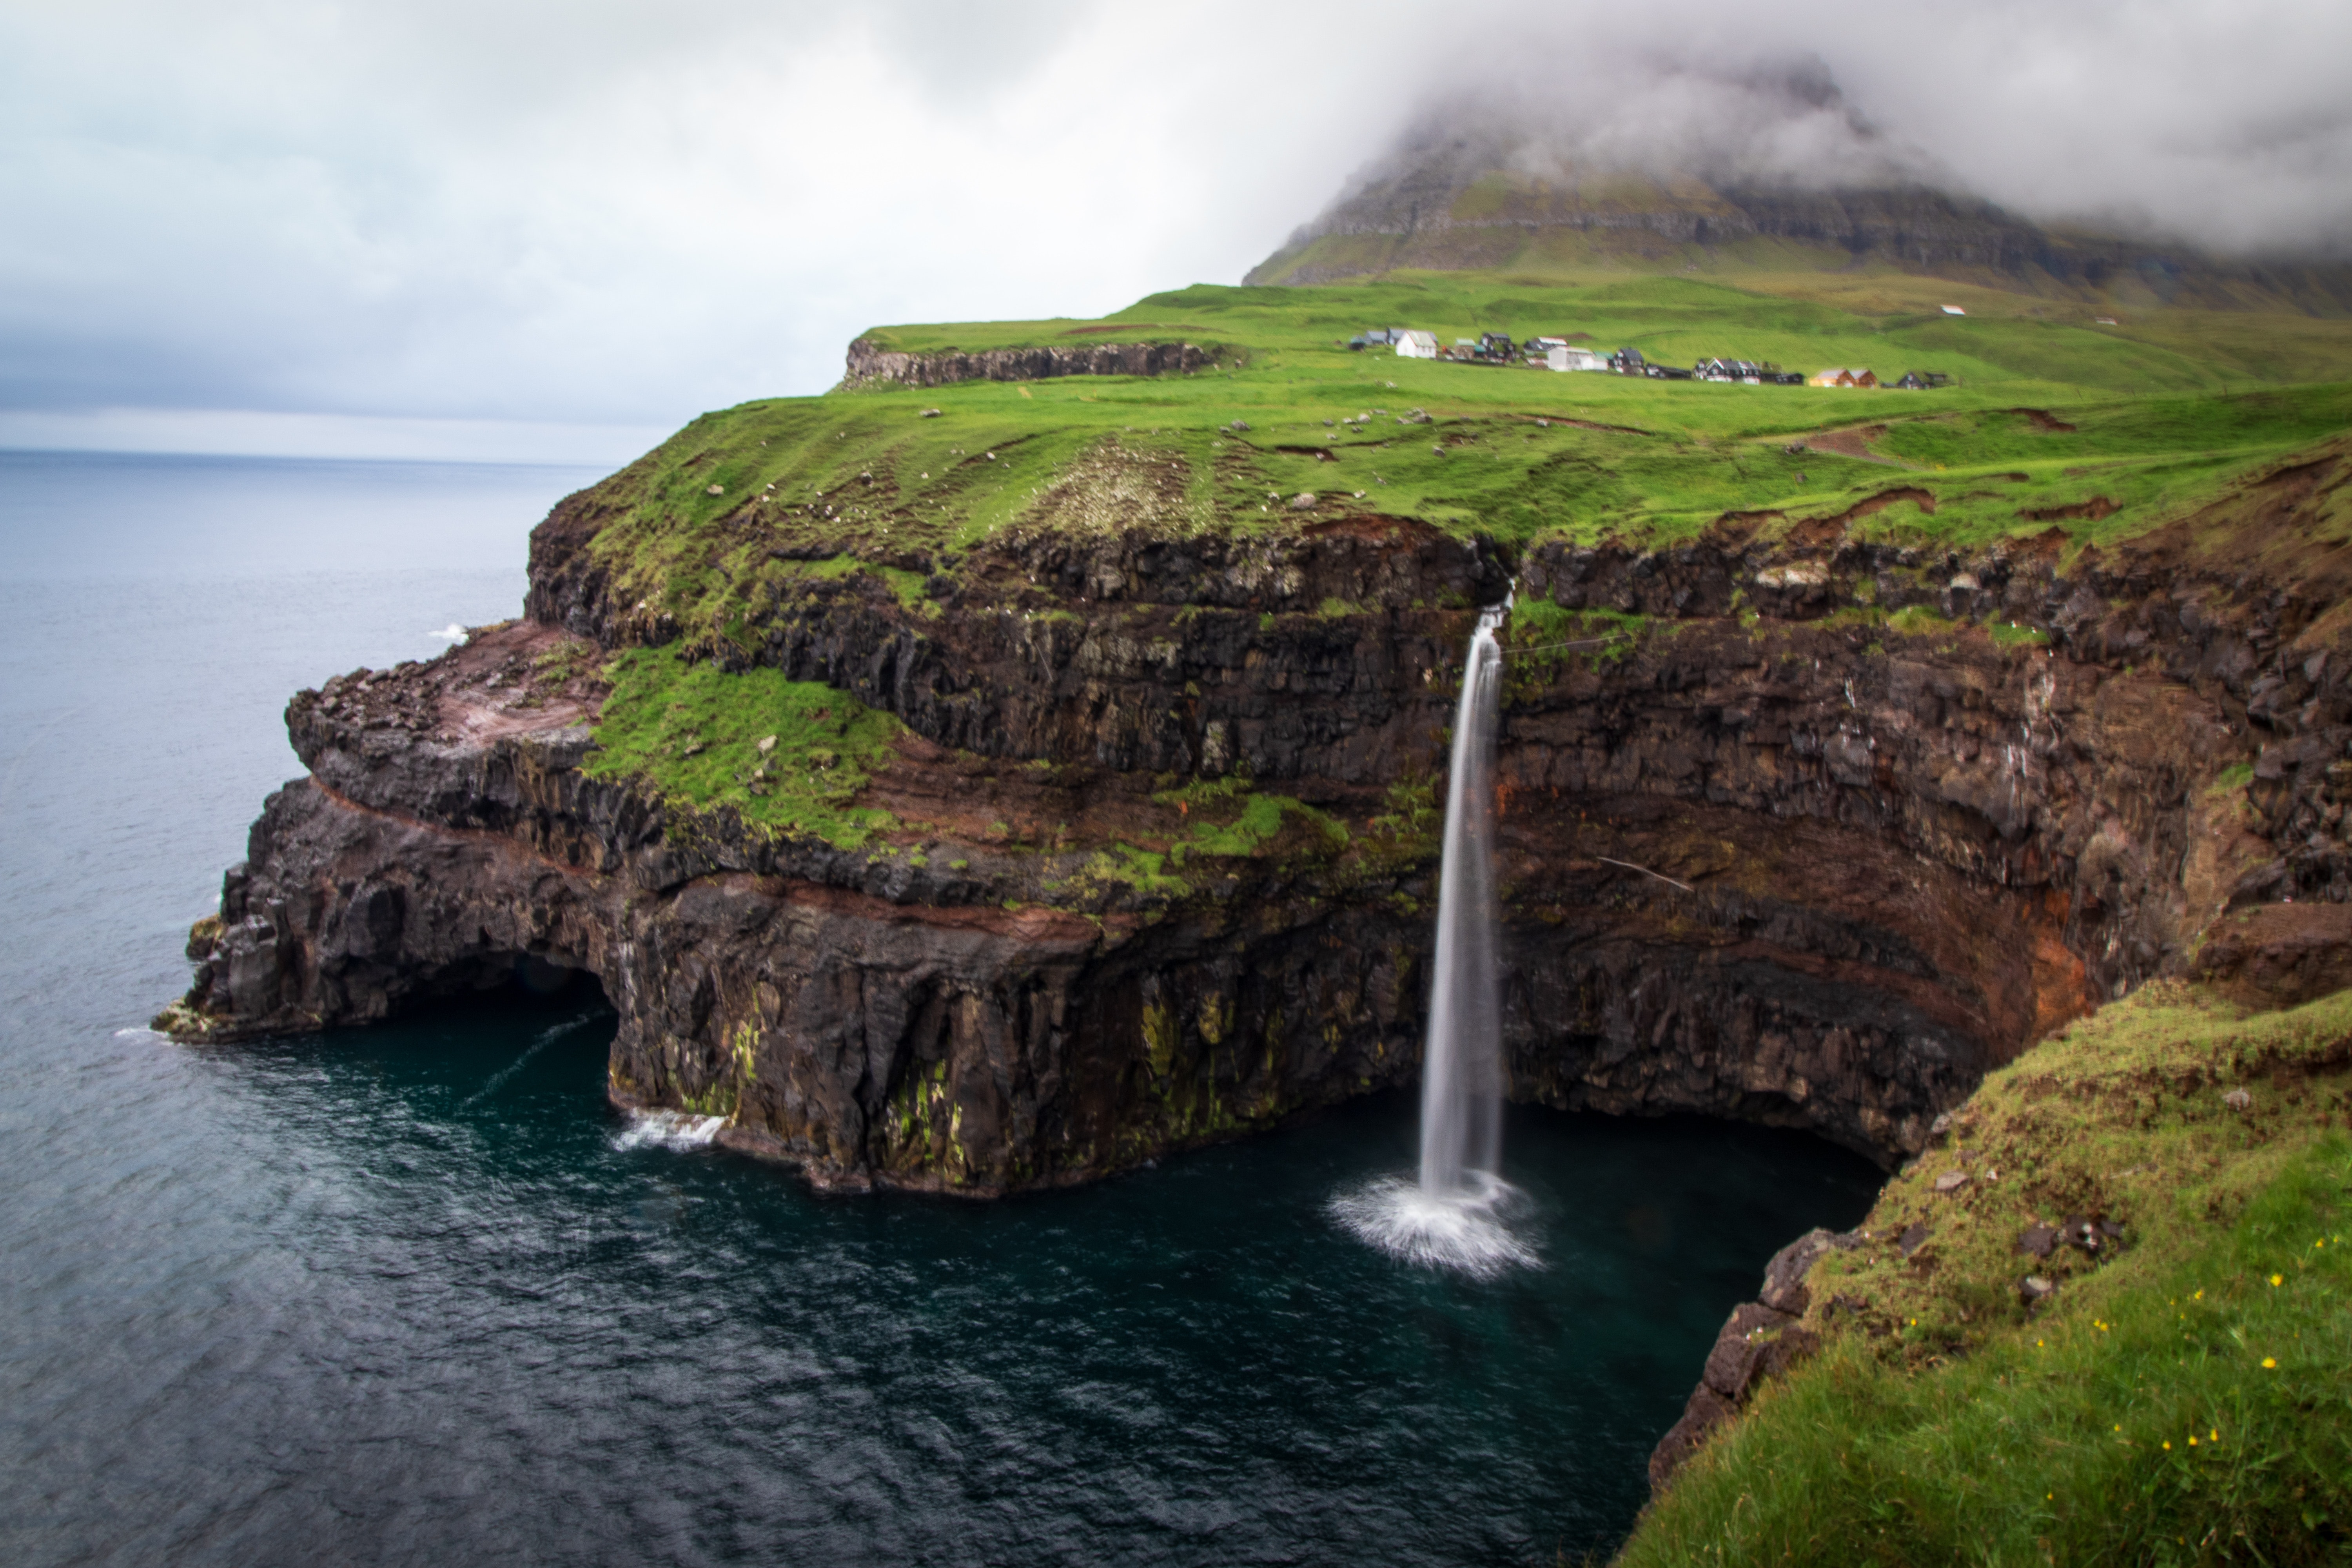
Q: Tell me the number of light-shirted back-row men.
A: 0